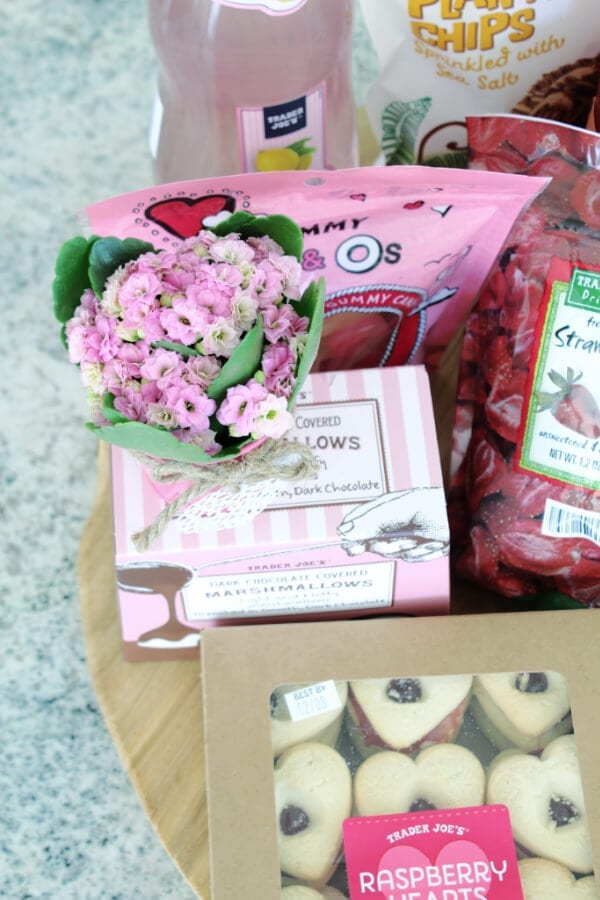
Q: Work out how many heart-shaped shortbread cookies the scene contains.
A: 8